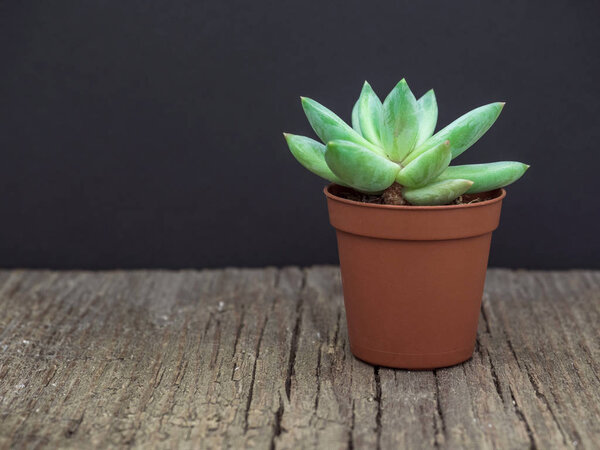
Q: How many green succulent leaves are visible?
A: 11